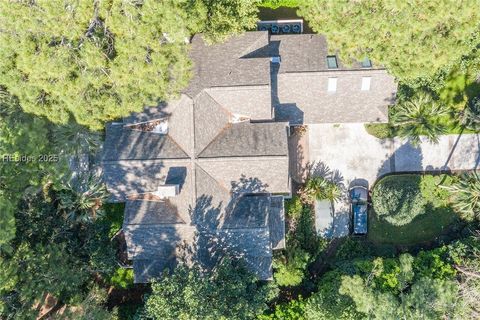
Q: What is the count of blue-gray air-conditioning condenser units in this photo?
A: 4